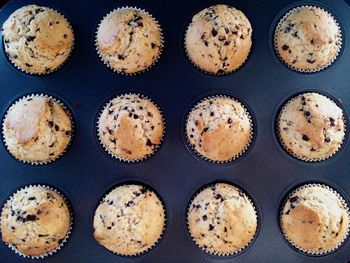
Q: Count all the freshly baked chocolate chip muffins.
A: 12